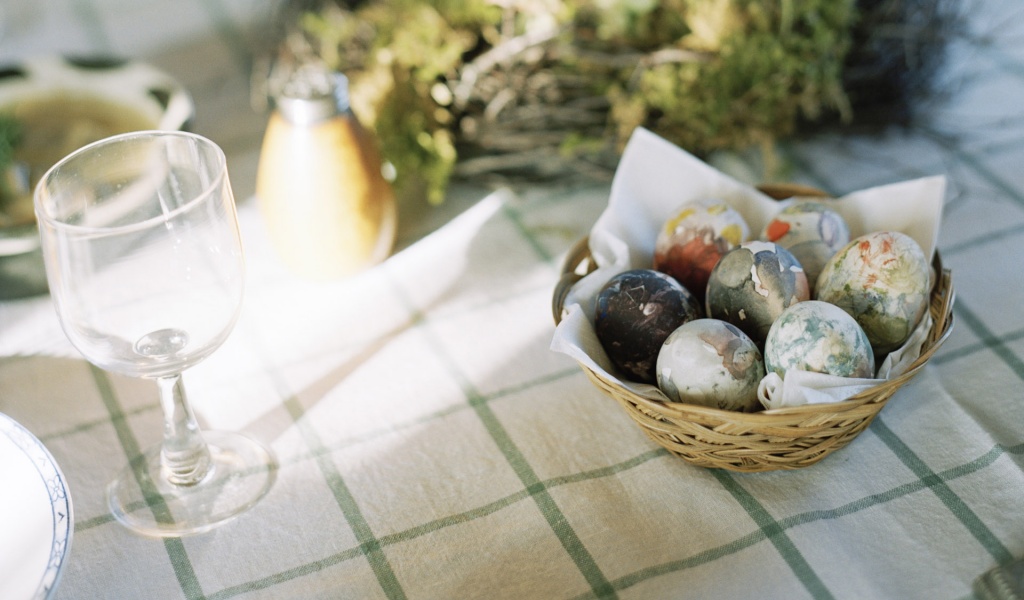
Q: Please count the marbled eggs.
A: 7